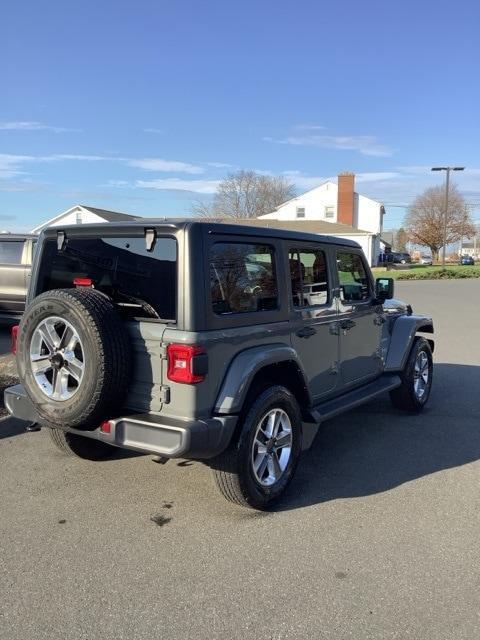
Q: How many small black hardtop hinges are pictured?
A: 2